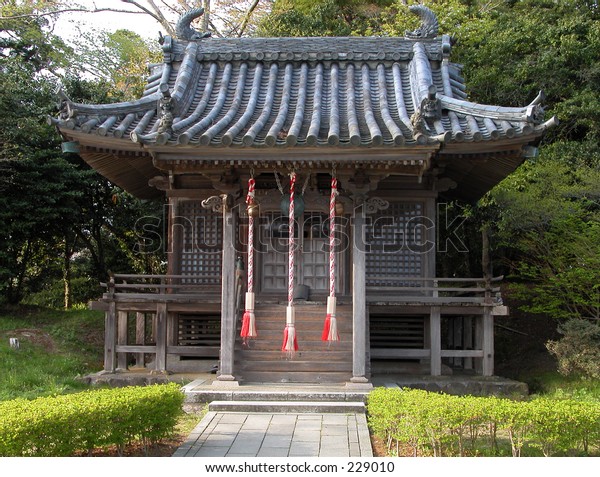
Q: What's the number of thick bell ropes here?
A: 3